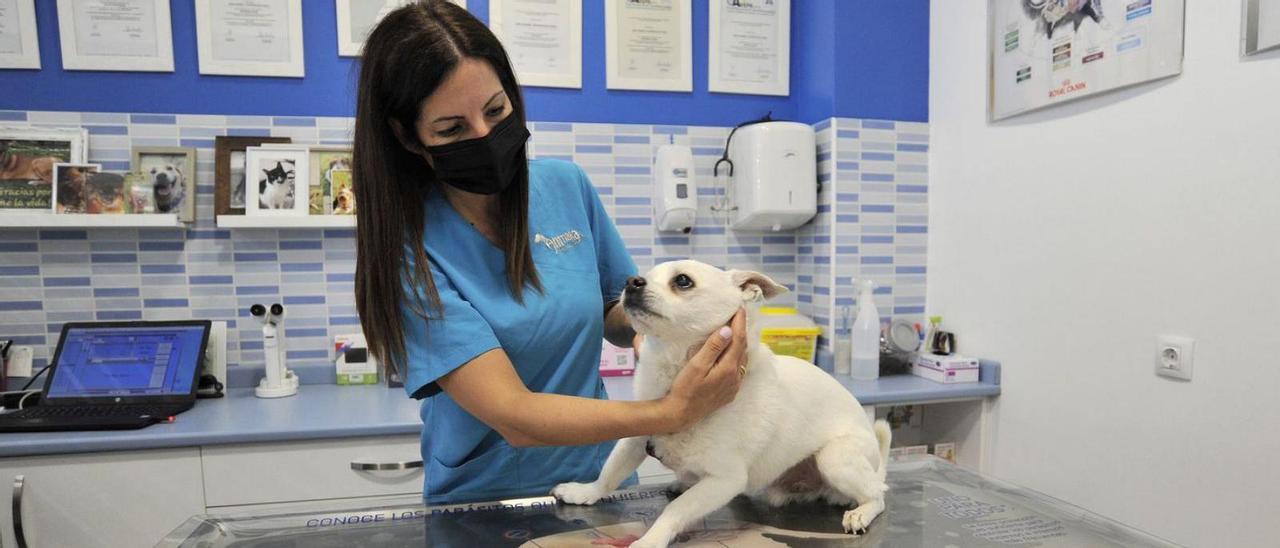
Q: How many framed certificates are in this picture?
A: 7